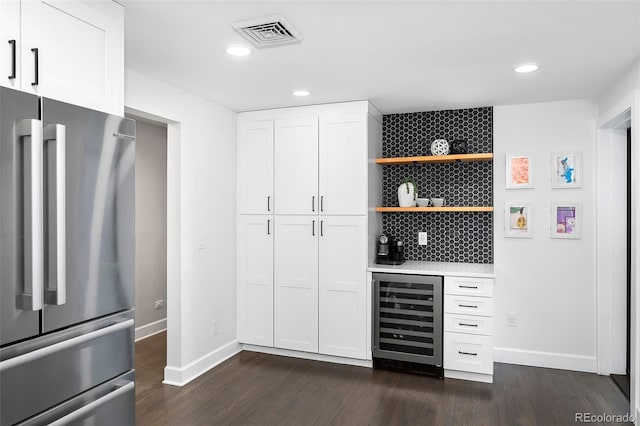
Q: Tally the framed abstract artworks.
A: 4